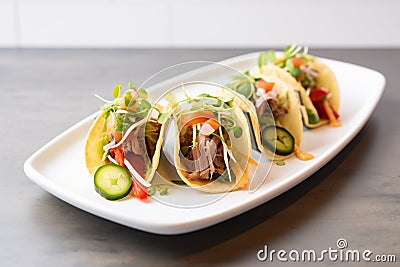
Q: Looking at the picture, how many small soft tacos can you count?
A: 4